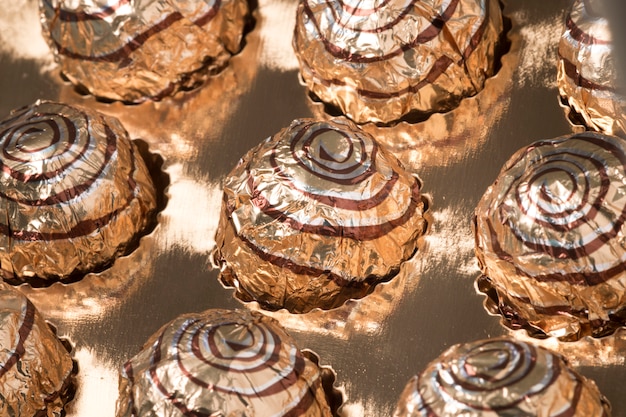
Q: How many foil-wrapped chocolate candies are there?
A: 9